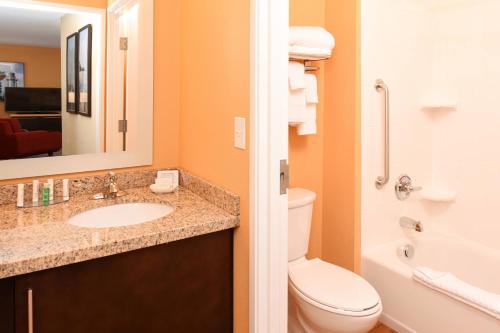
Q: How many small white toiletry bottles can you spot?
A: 4